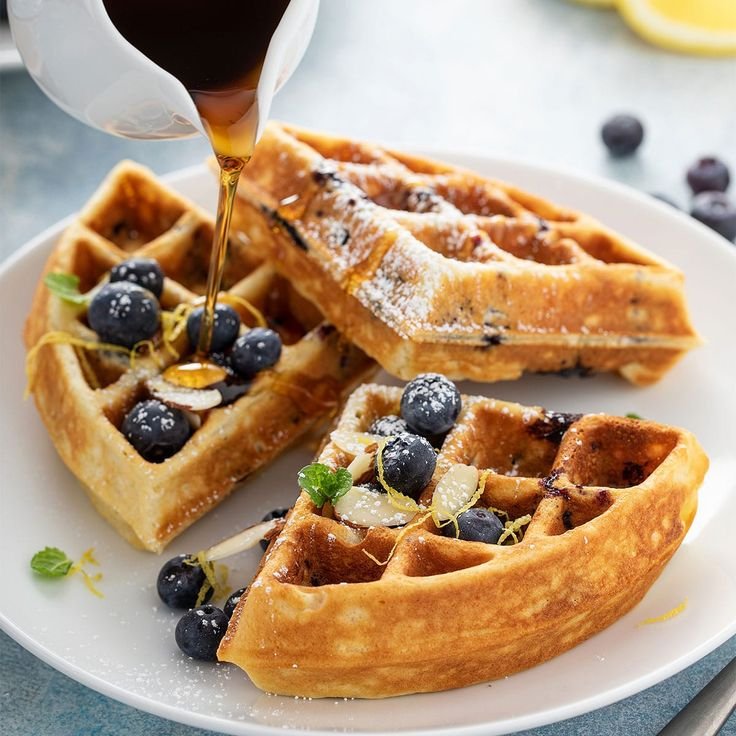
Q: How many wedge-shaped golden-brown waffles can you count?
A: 3